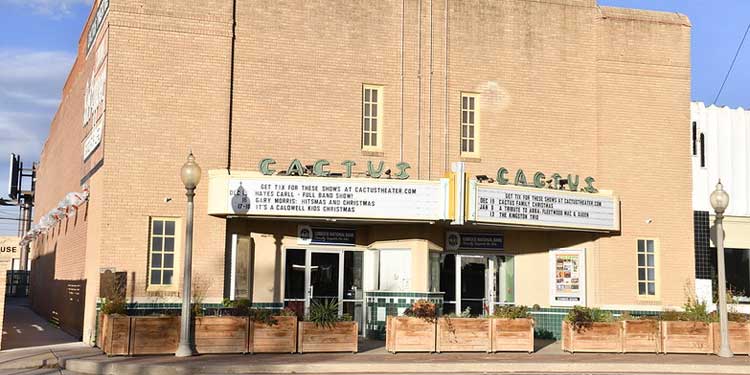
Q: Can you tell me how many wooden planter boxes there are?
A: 12